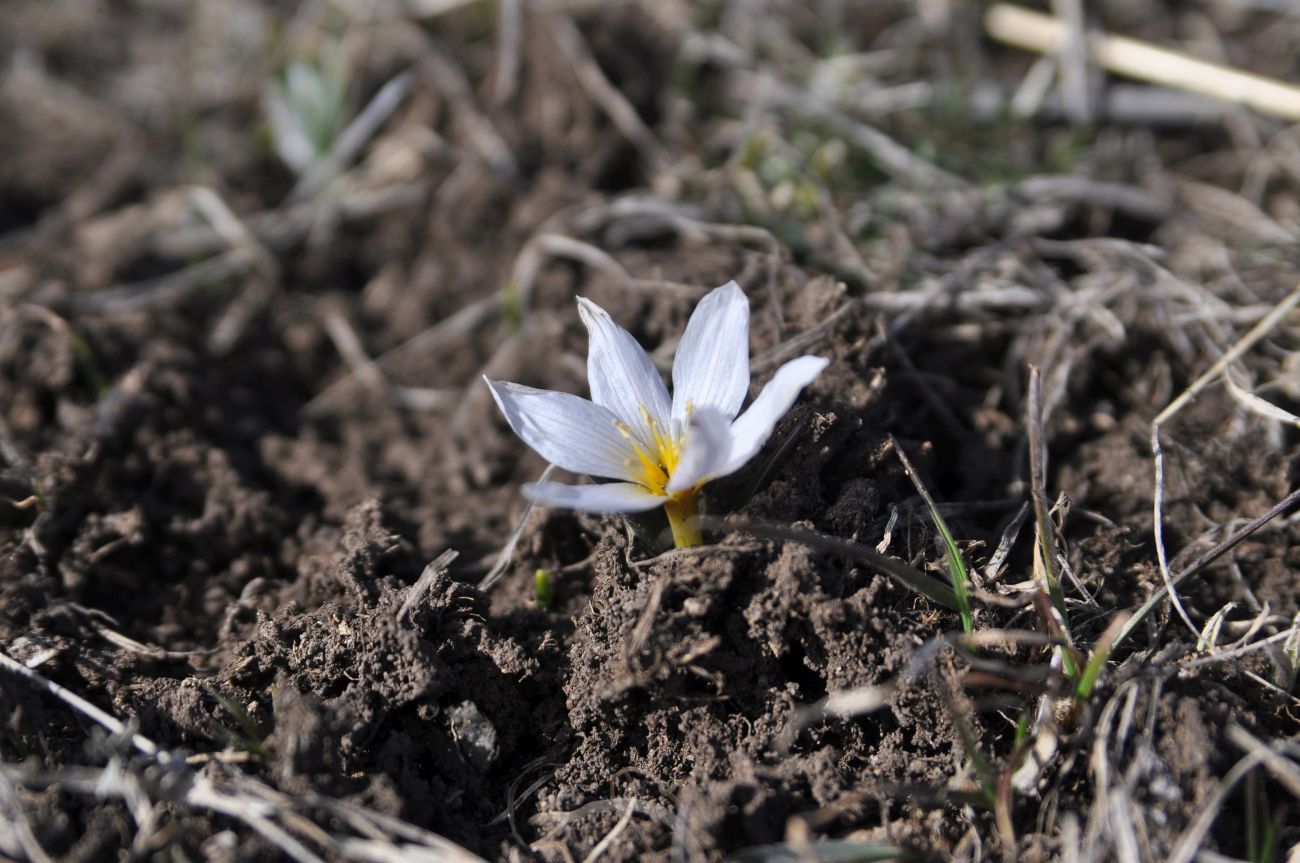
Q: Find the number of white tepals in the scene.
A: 6